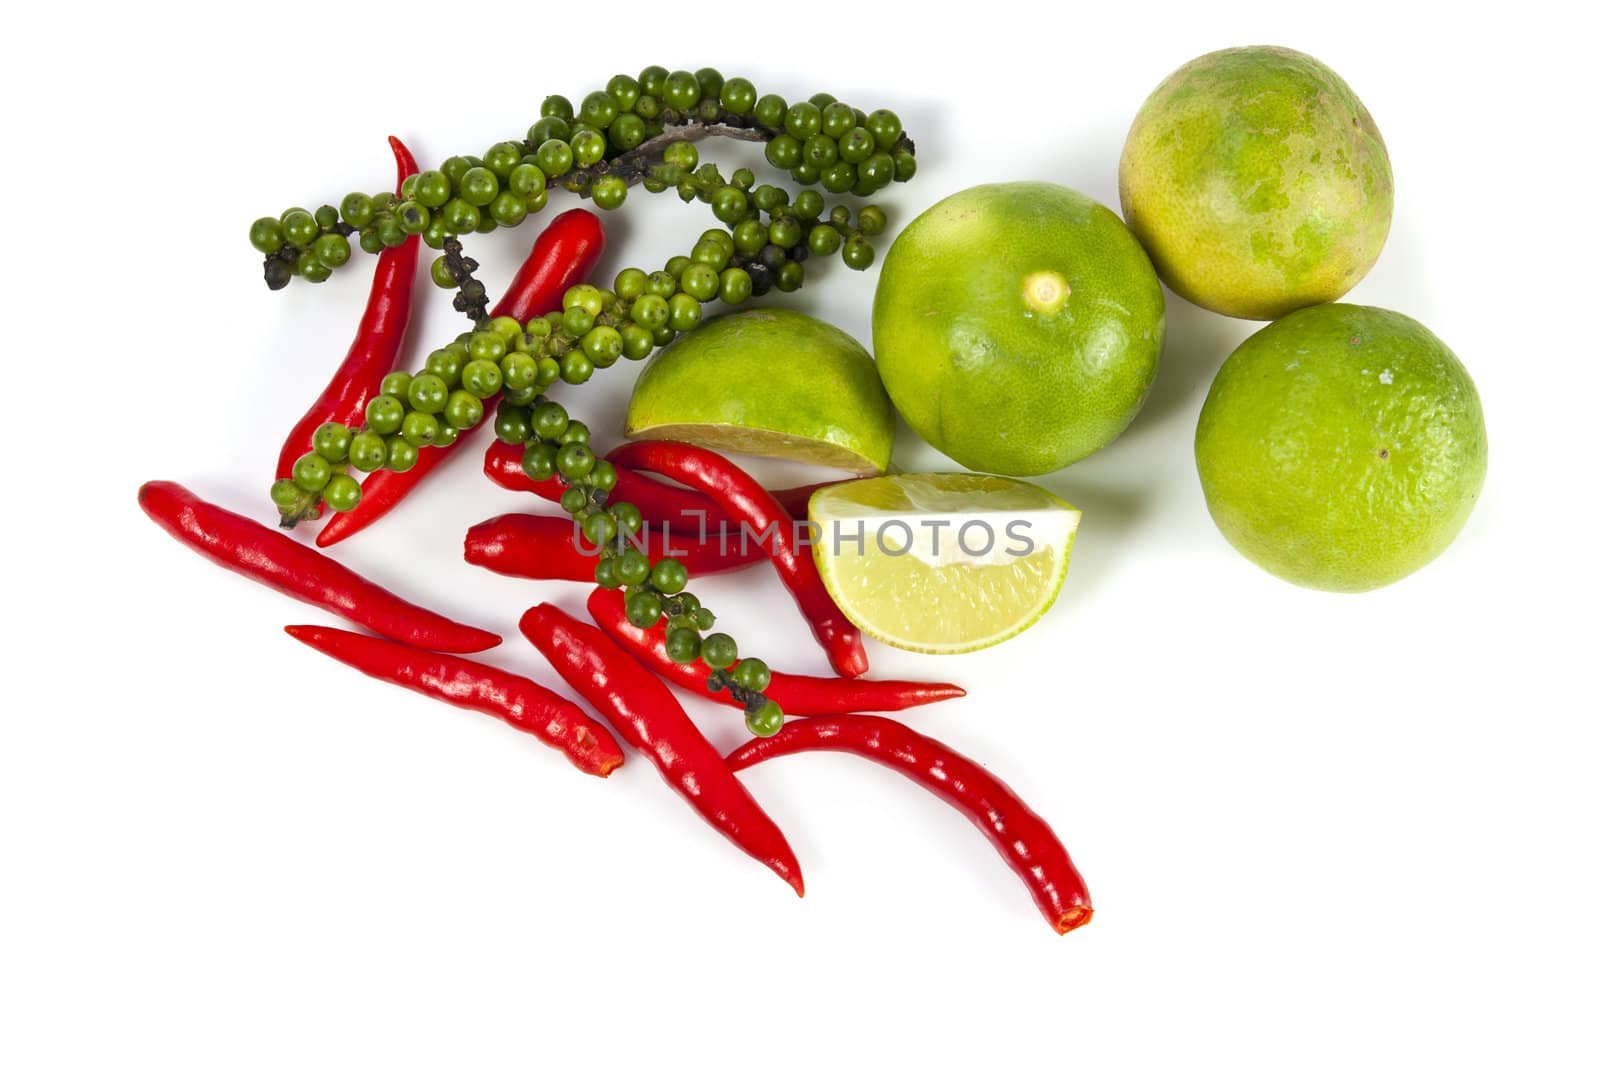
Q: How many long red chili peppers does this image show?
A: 10